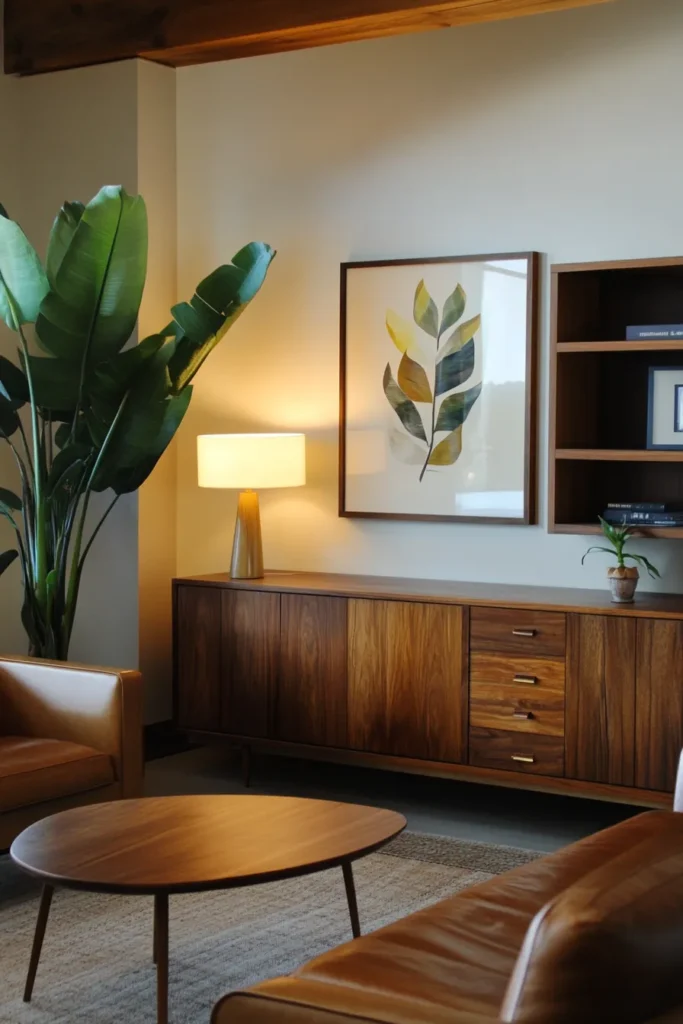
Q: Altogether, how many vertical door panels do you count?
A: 6